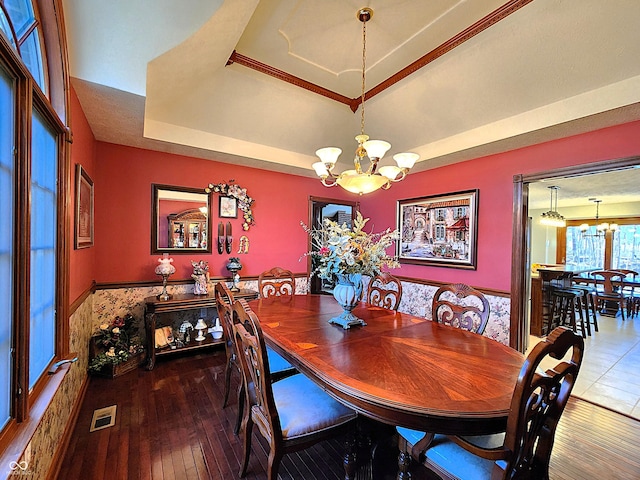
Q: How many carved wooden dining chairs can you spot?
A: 6